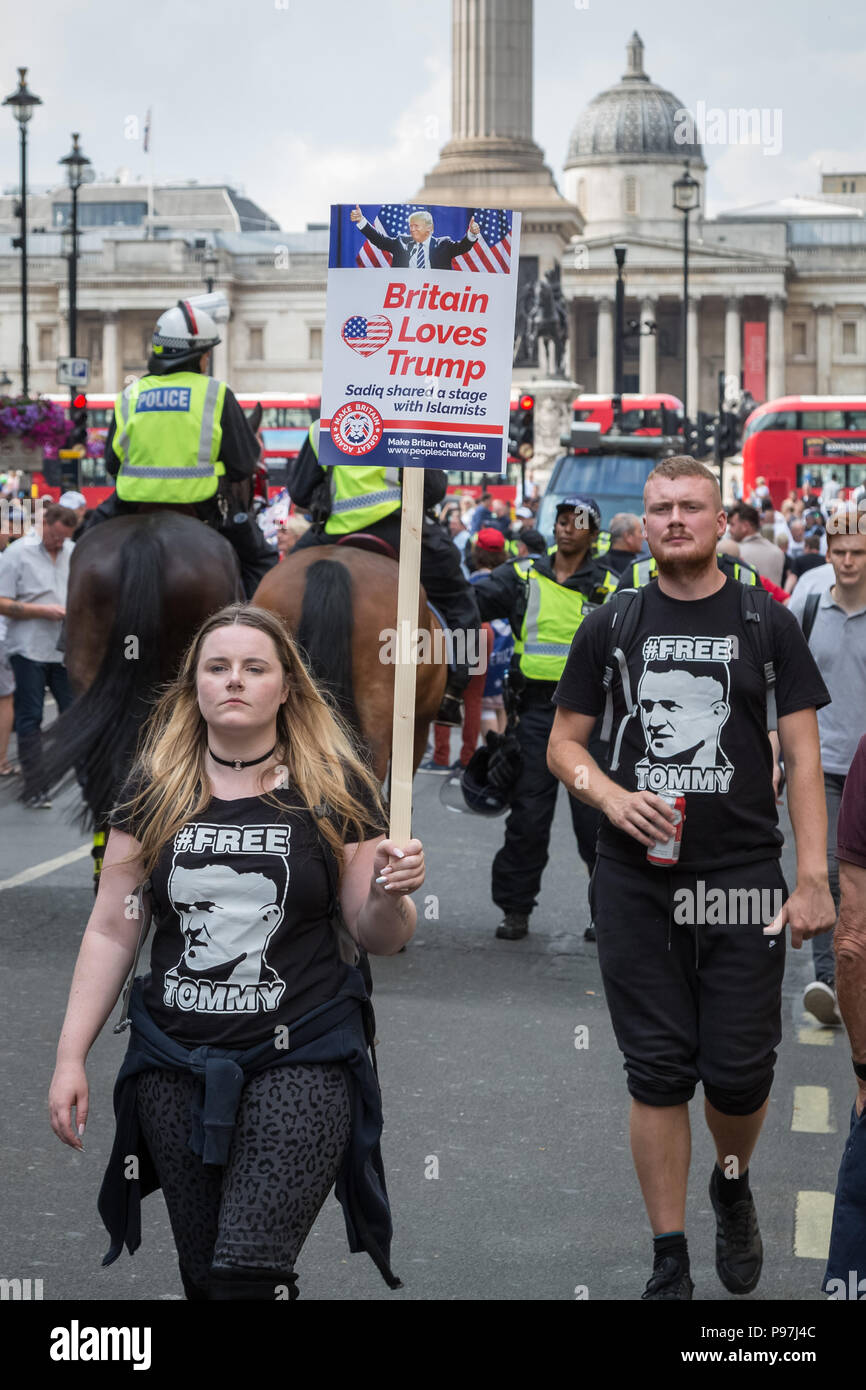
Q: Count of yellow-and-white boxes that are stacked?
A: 0